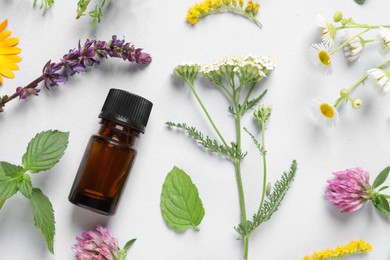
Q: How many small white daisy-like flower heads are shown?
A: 6